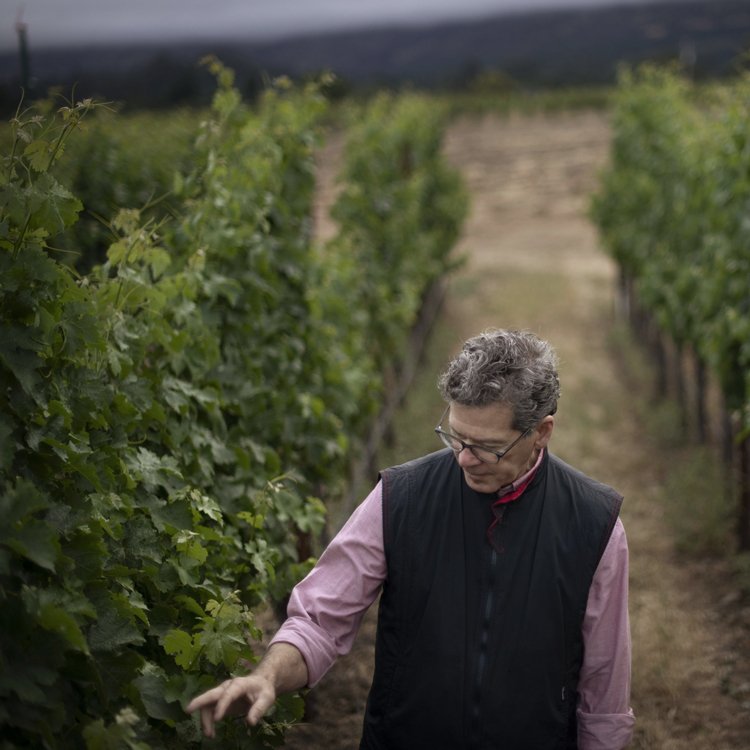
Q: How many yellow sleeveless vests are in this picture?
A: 0